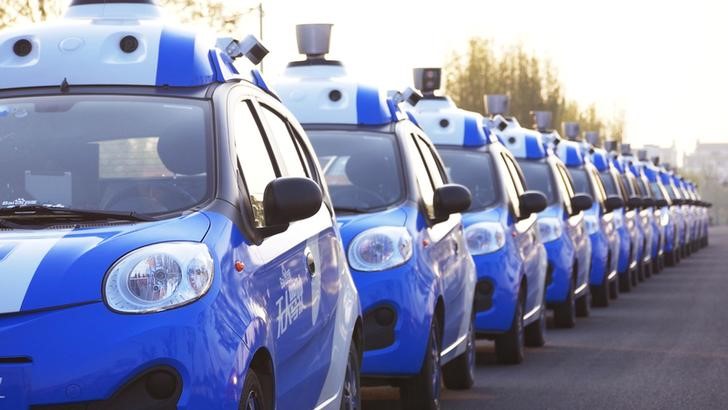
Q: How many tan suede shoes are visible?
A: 0